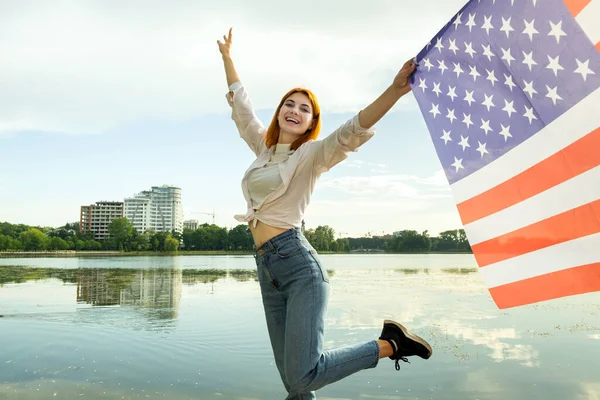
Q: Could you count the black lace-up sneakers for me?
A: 1